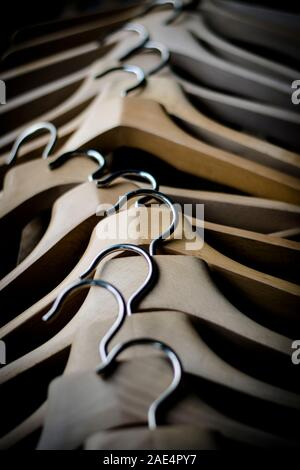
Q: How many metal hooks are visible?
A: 11